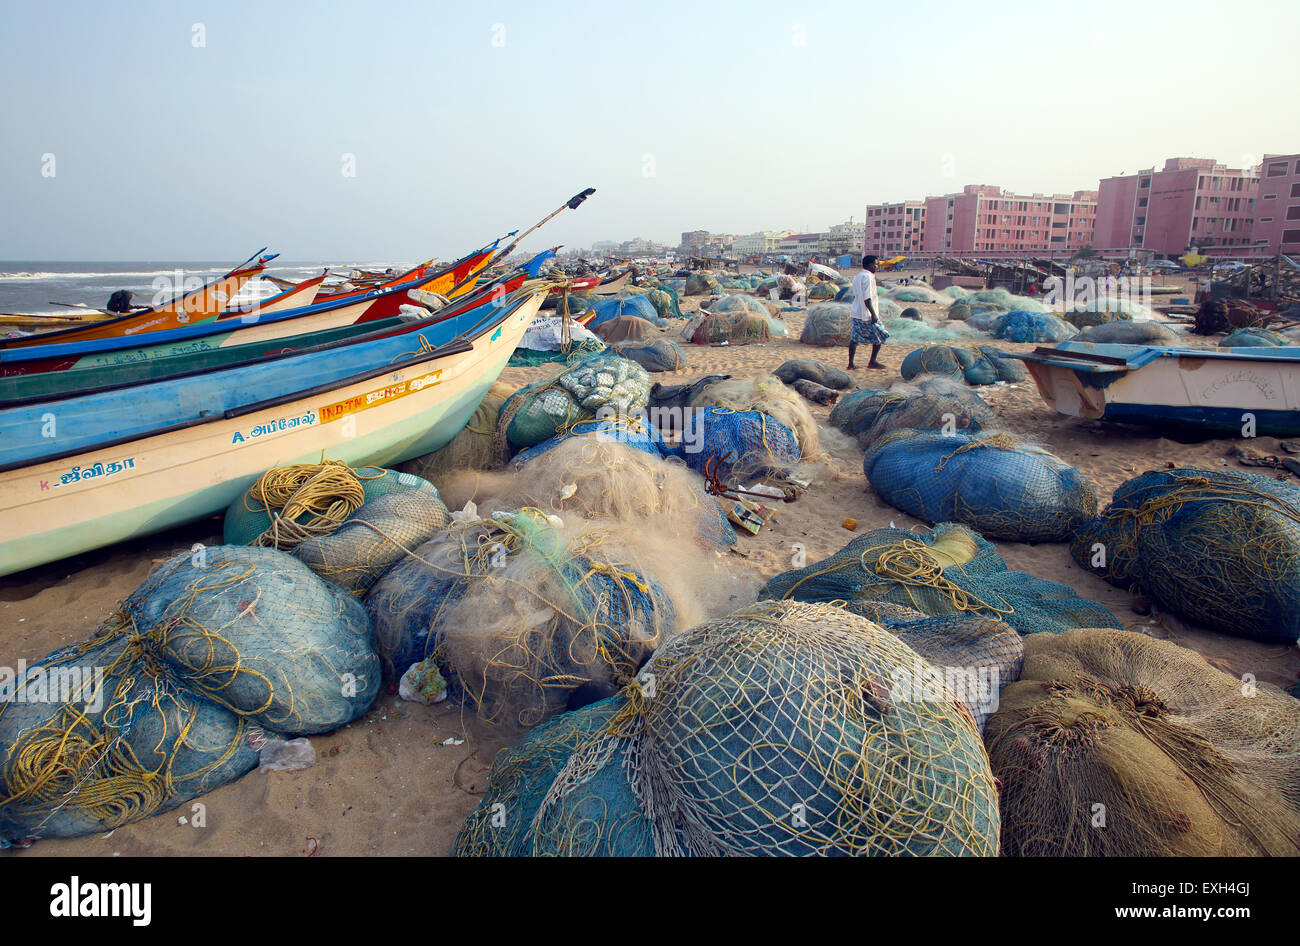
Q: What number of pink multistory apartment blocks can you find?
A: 4